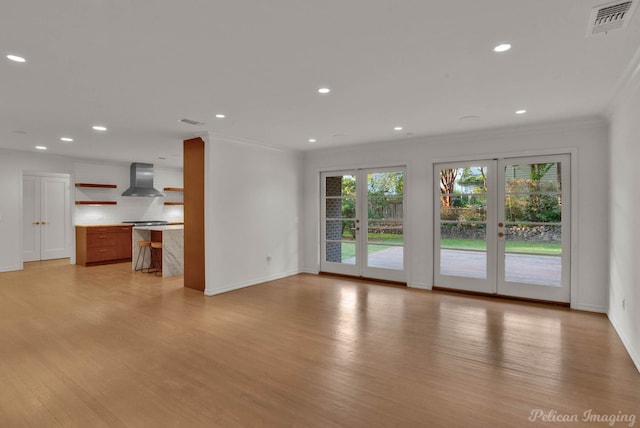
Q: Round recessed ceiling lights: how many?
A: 10